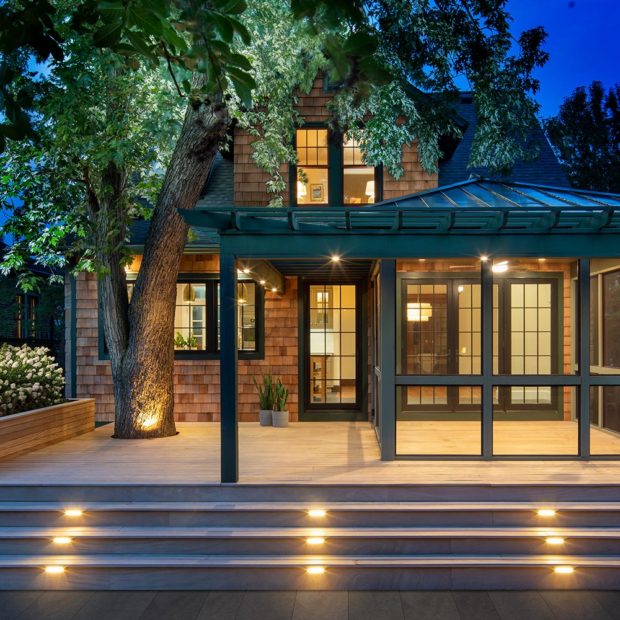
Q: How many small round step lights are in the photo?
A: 9